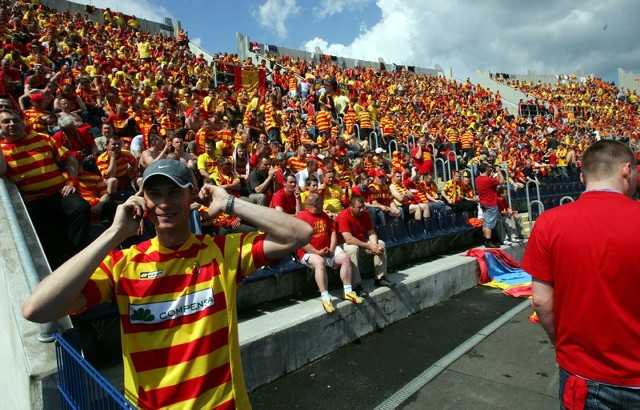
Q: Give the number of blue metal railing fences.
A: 1